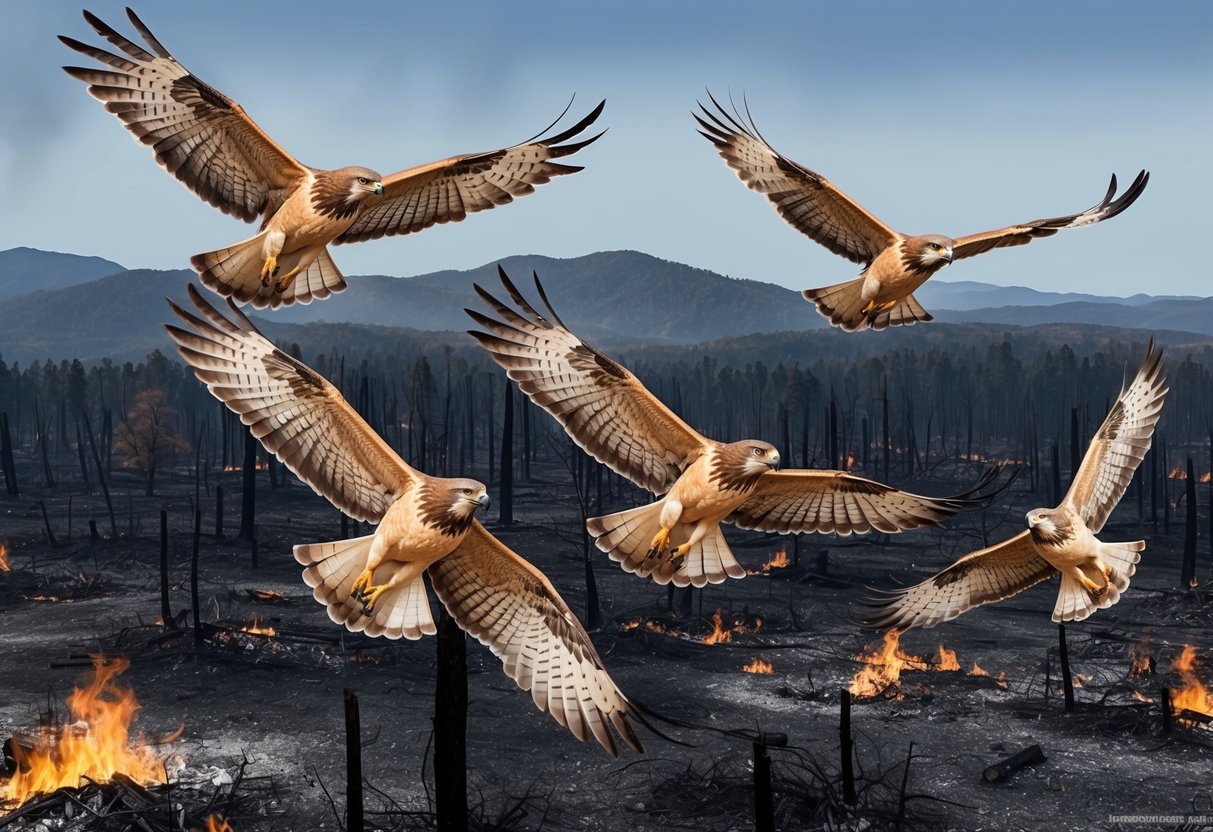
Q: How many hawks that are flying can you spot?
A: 5